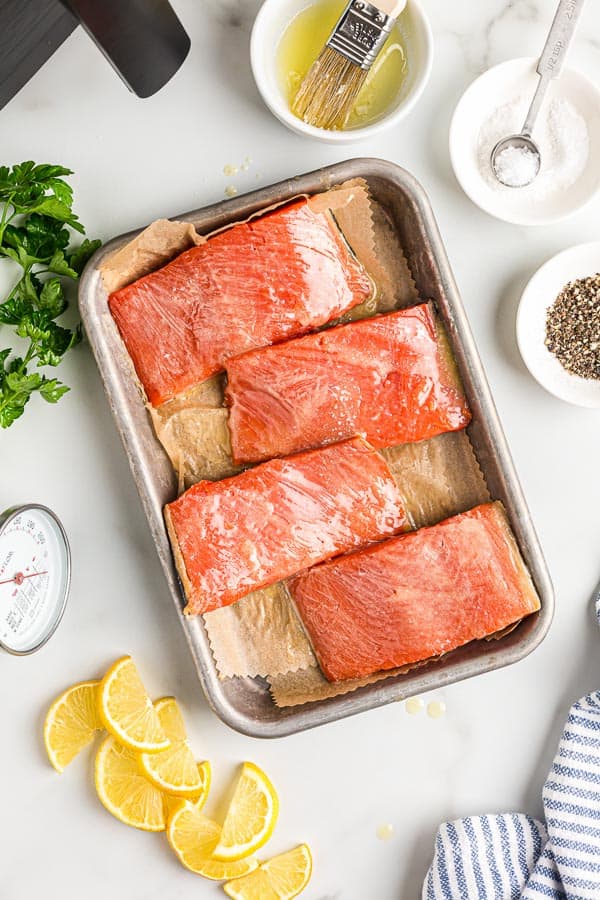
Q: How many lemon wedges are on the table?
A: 8